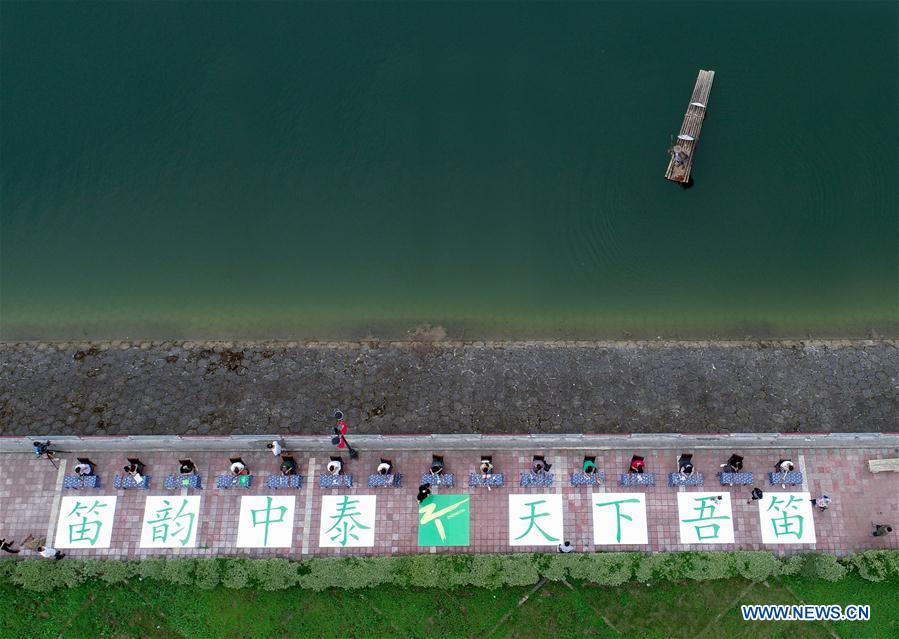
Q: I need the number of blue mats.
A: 15